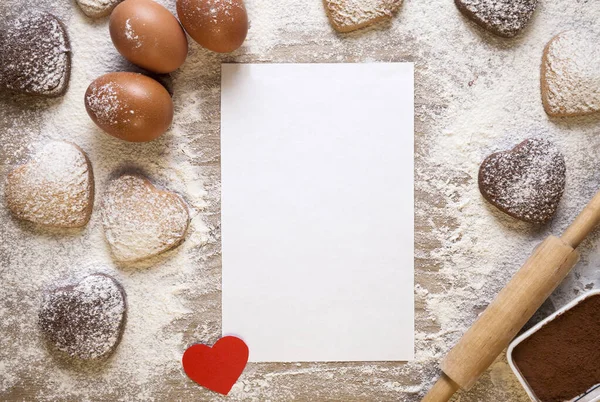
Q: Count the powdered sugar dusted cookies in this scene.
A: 9